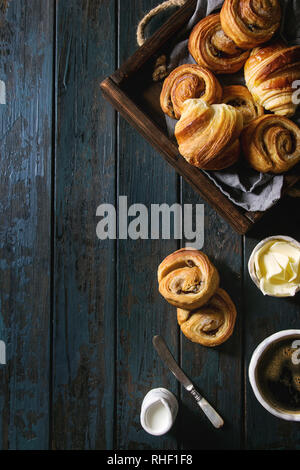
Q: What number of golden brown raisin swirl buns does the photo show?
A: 7